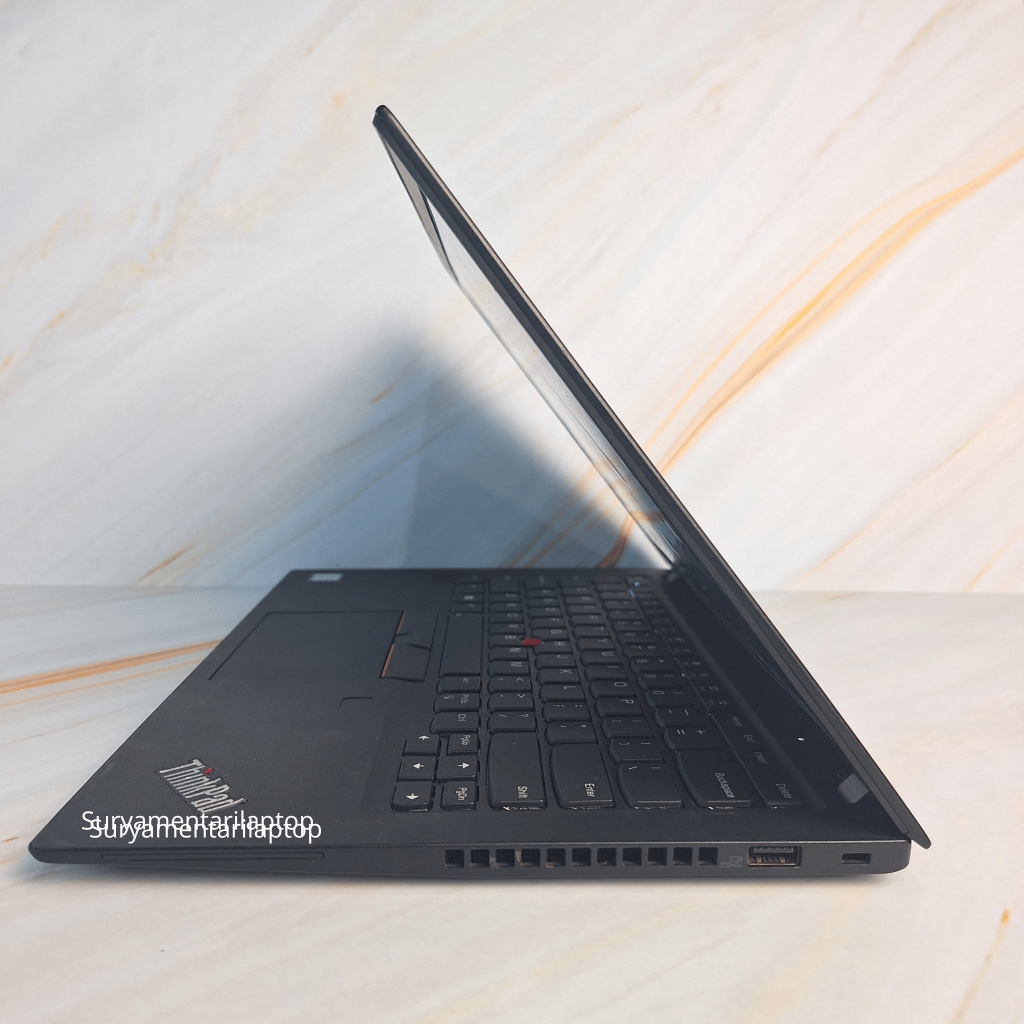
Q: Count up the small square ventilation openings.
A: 11